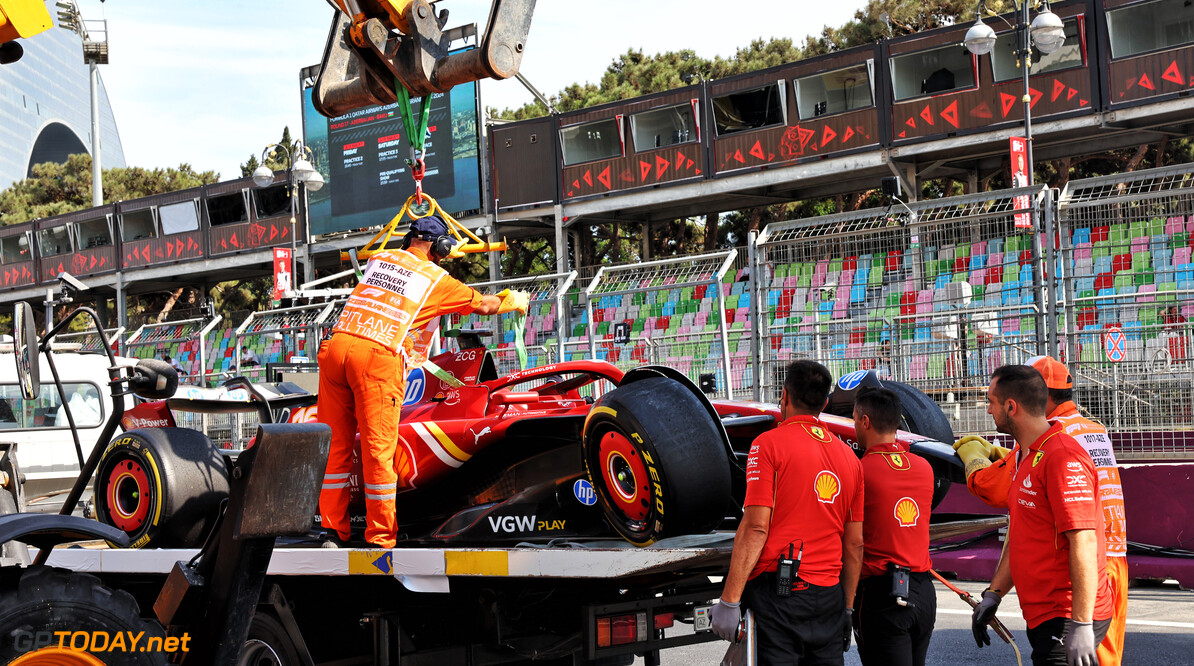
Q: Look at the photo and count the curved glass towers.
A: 1